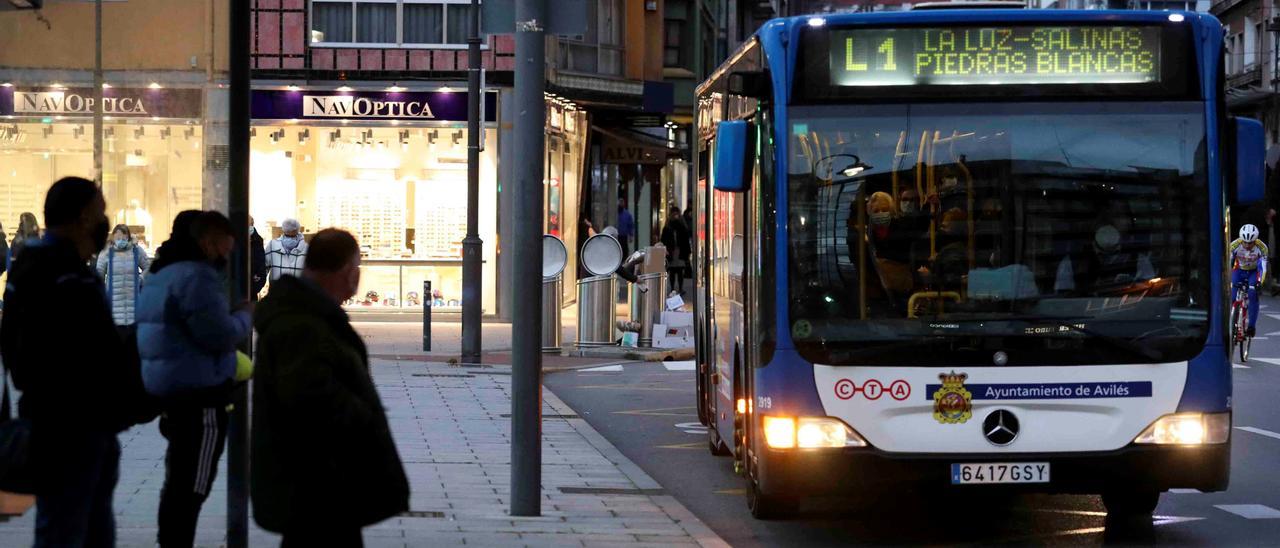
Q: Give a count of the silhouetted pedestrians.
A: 3